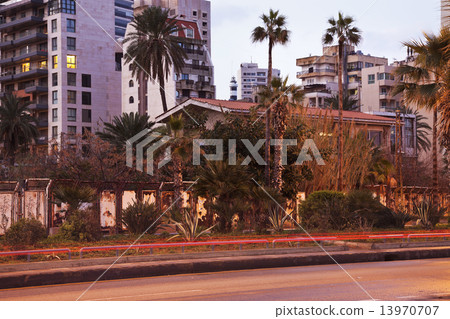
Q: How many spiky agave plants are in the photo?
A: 3